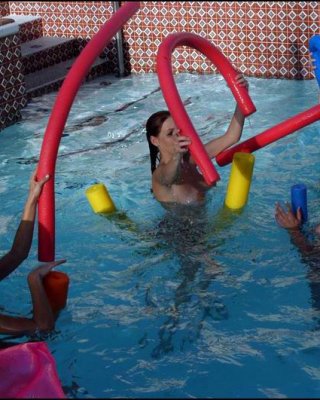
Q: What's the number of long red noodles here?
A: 3